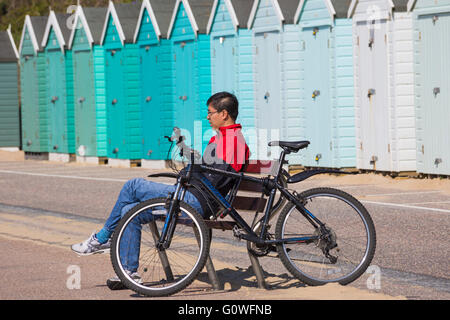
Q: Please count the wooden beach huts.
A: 12